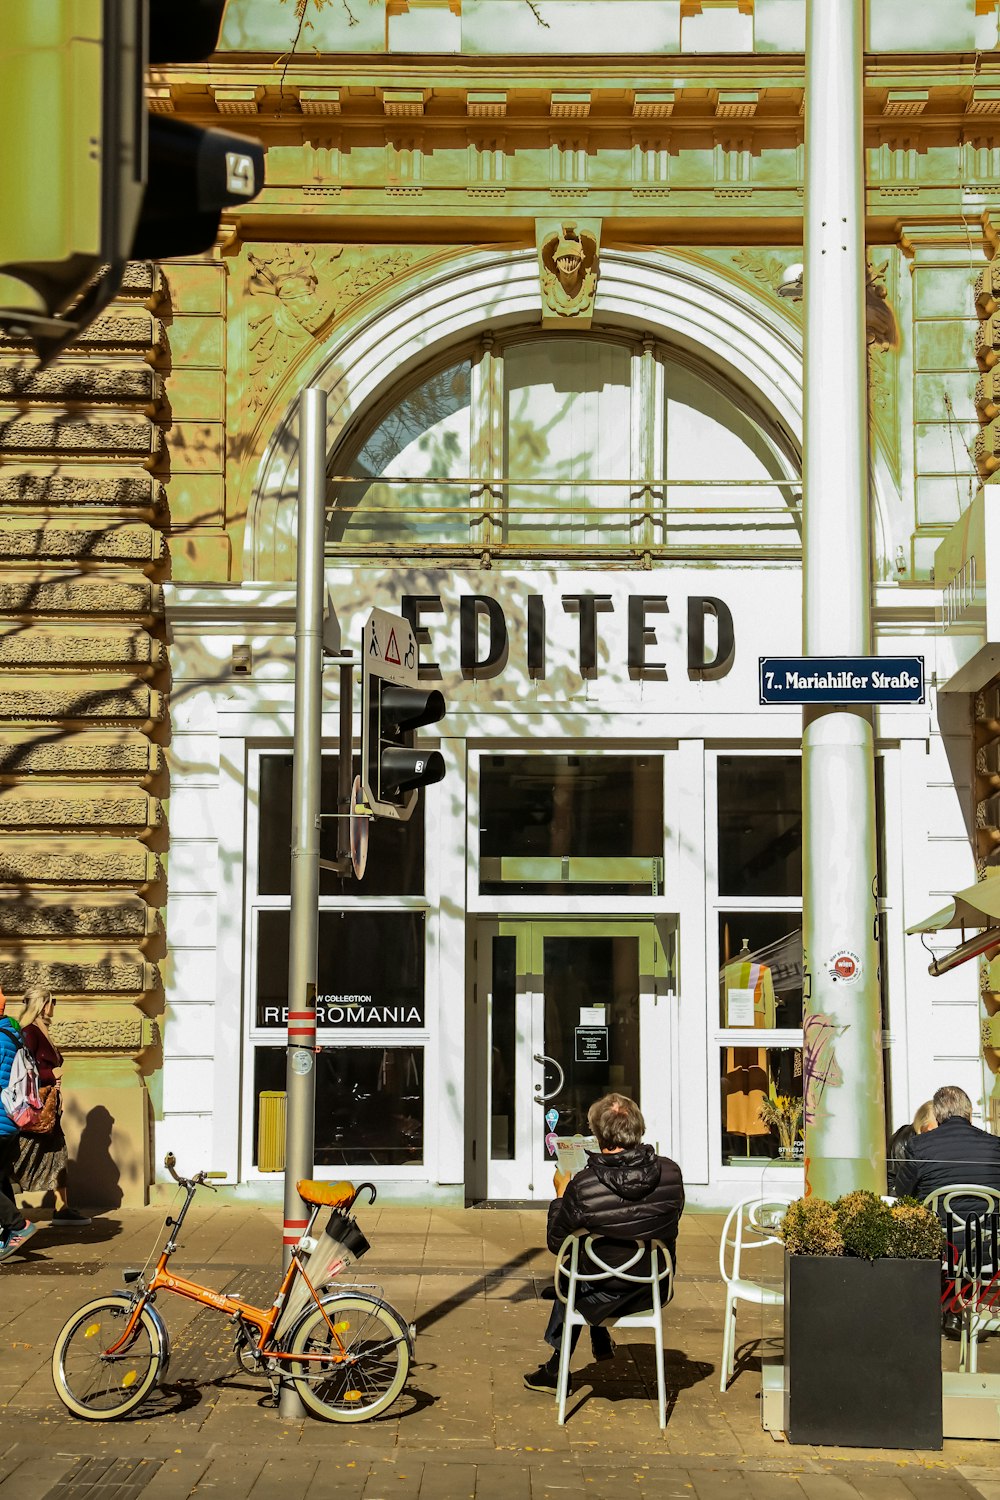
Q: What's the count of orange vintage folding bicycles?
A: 1